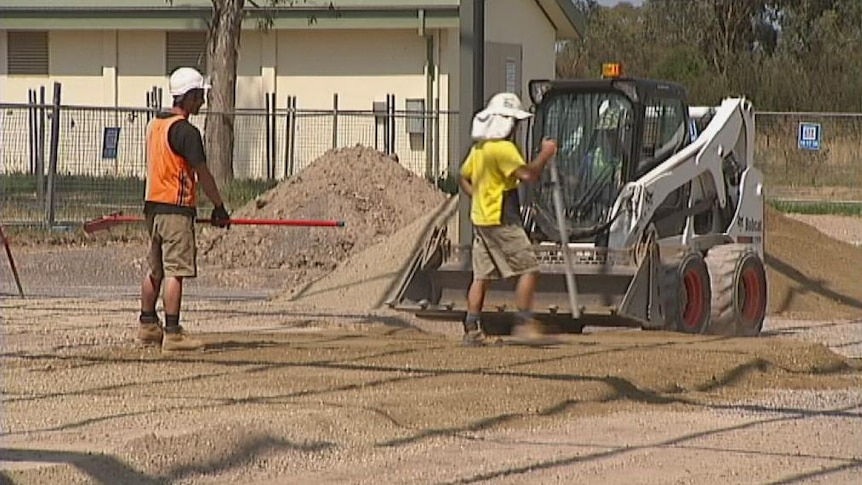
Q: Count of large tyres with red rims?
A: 2